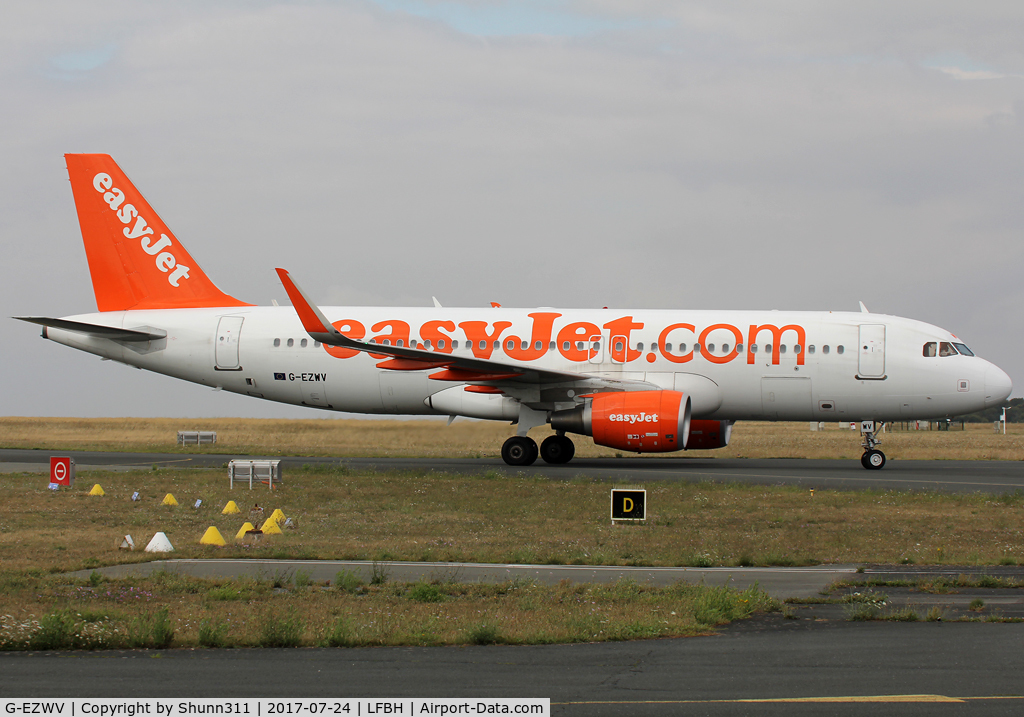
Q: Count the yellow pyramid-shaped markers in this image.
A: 7